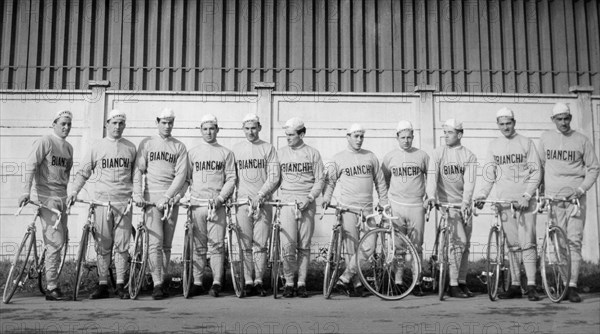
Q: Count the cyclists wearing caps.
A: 11